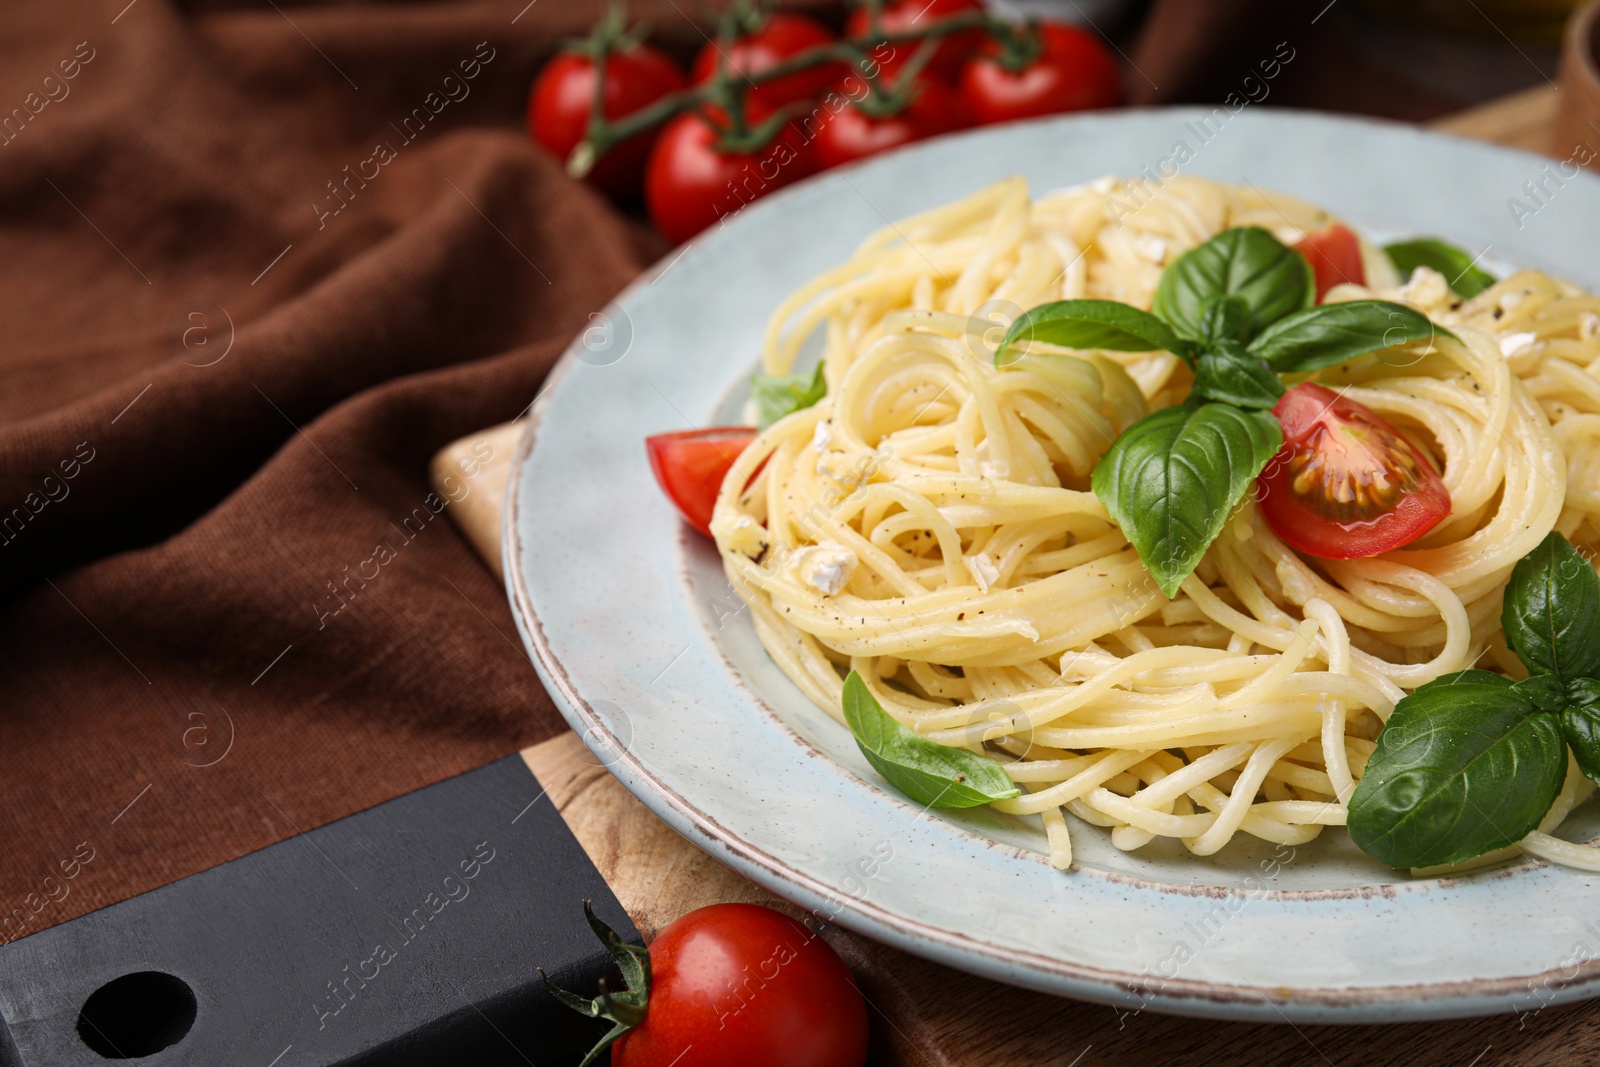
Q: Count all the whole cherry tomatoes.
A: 7